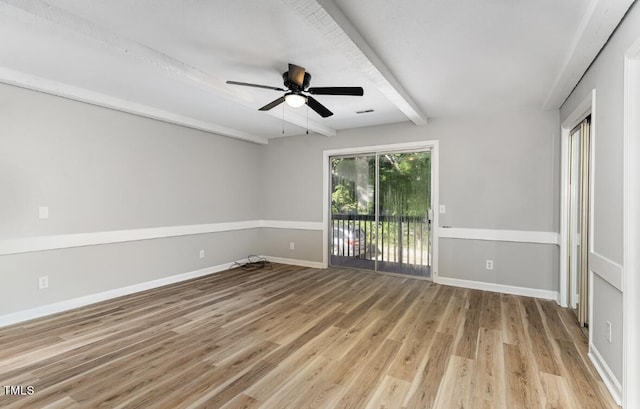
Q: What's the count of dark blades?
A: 5